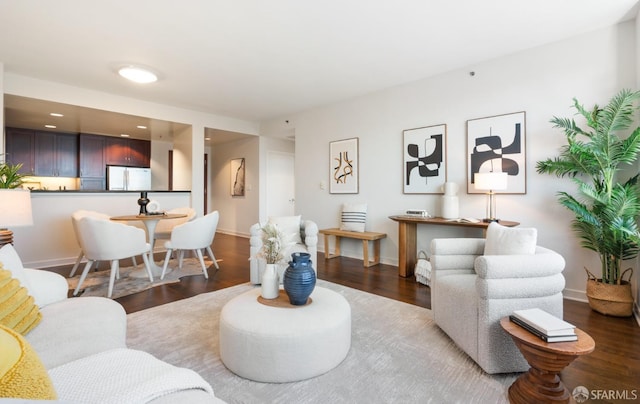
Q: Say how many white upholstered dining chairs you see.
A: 4